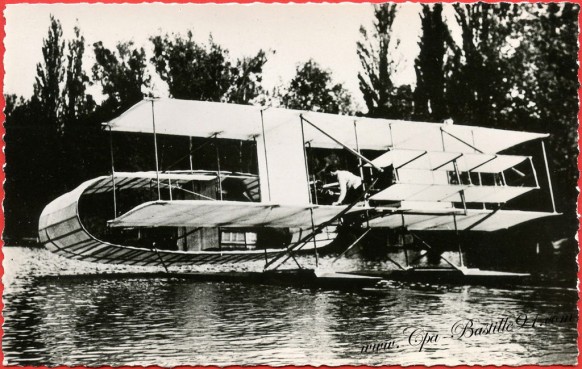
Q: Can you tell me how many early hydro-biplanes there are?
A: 1